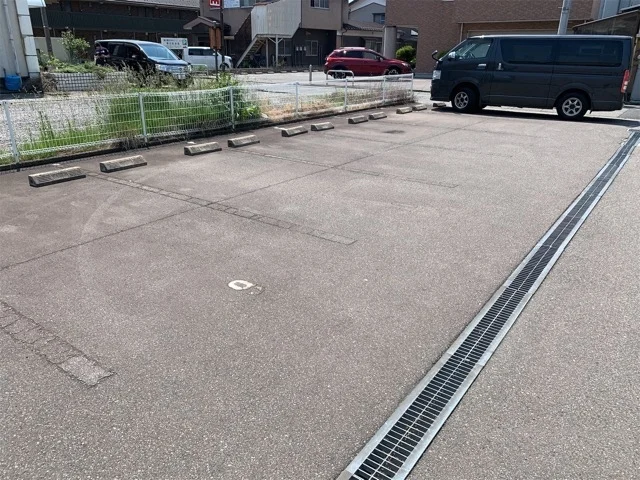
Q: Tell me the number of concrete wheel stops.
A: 11